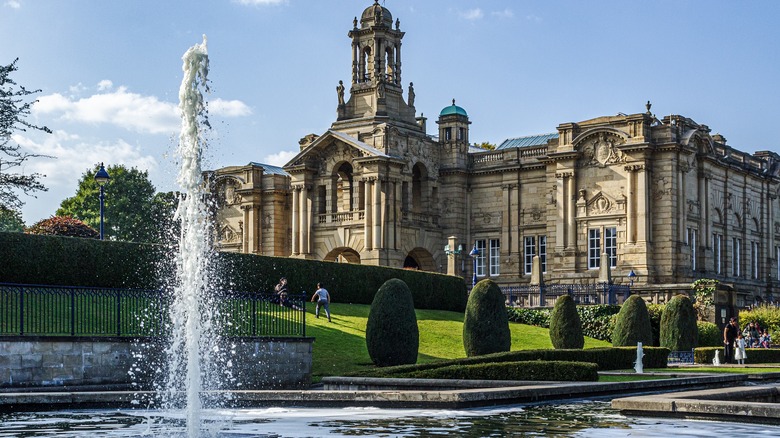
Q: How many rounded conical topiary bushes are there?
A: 5